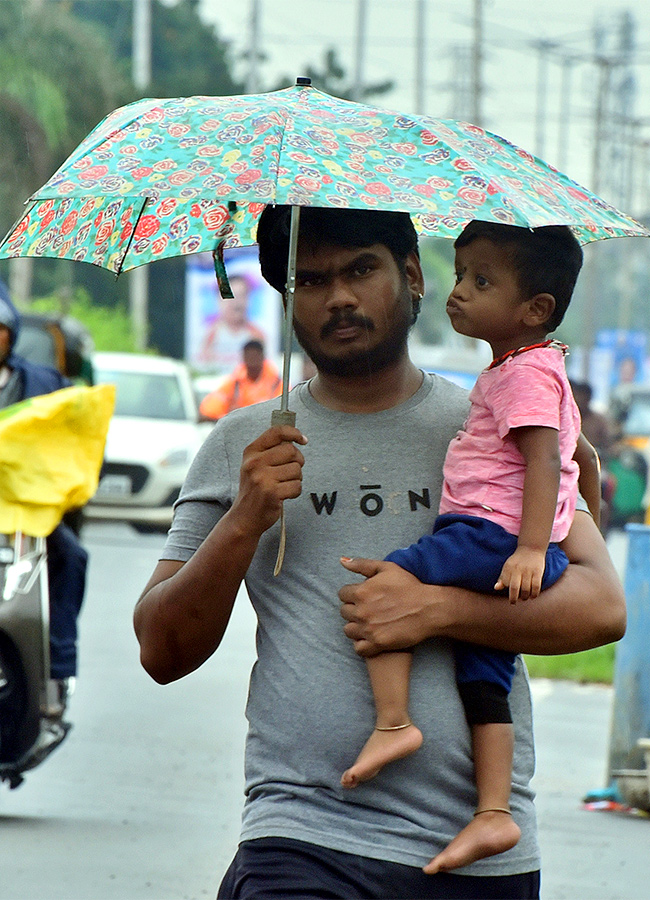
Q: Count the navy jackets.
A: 1